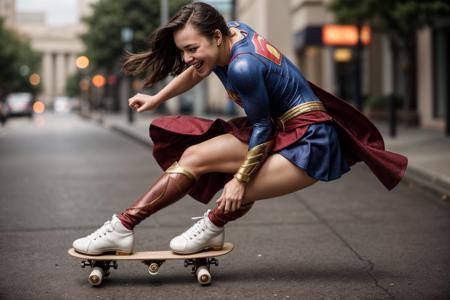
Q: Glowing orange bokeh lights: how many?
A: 4